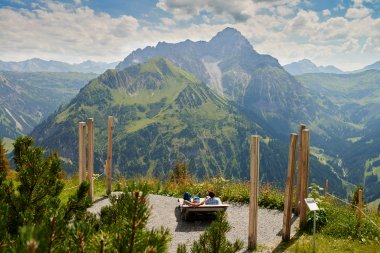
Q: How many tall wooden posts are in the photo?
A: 7